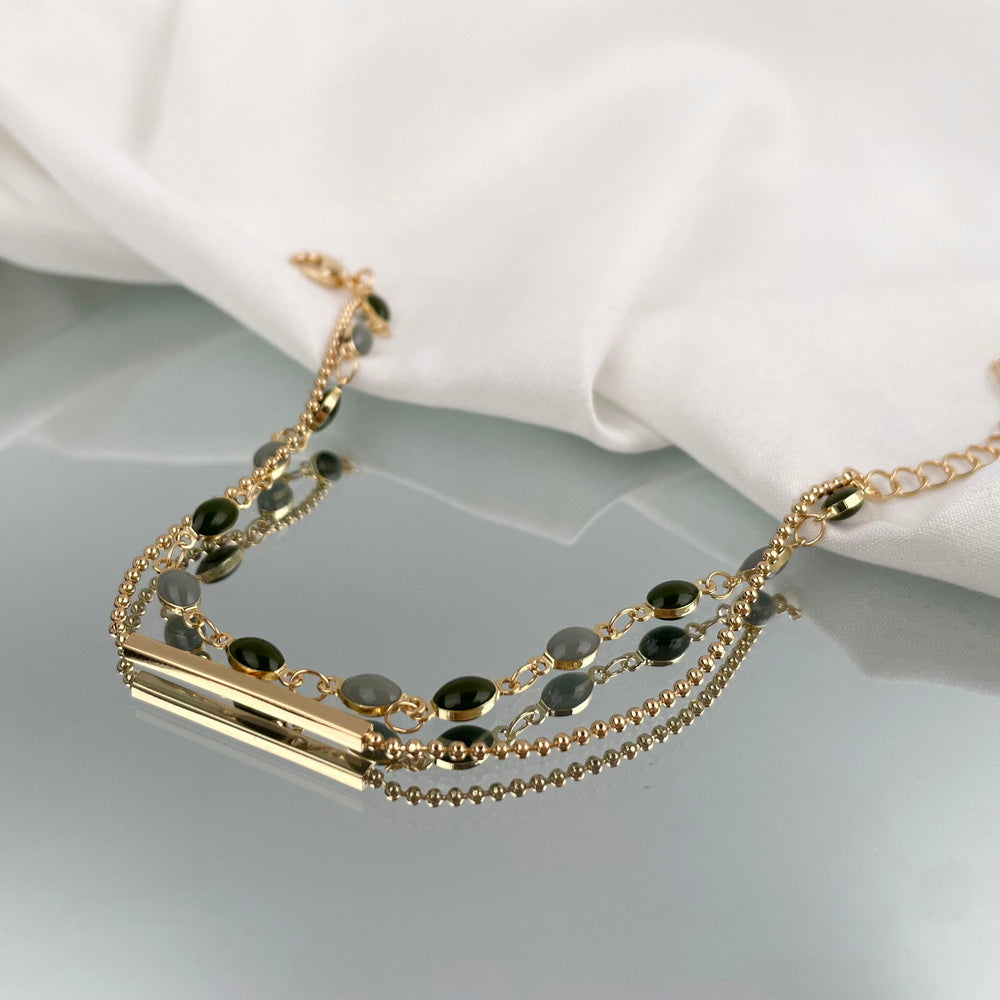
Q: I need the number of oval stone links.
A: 13